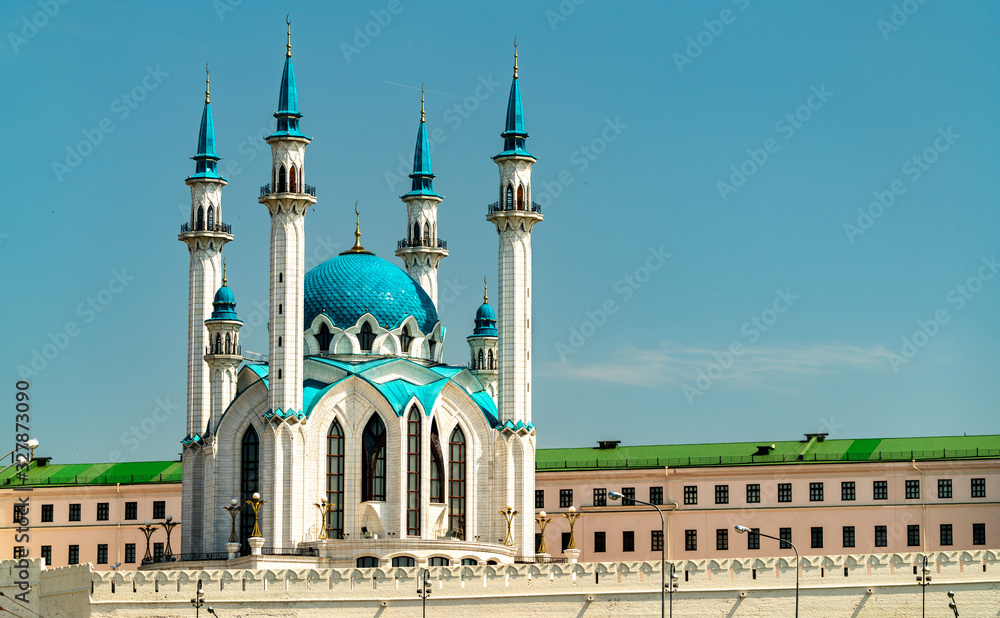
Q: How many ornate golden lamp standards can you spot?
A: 8